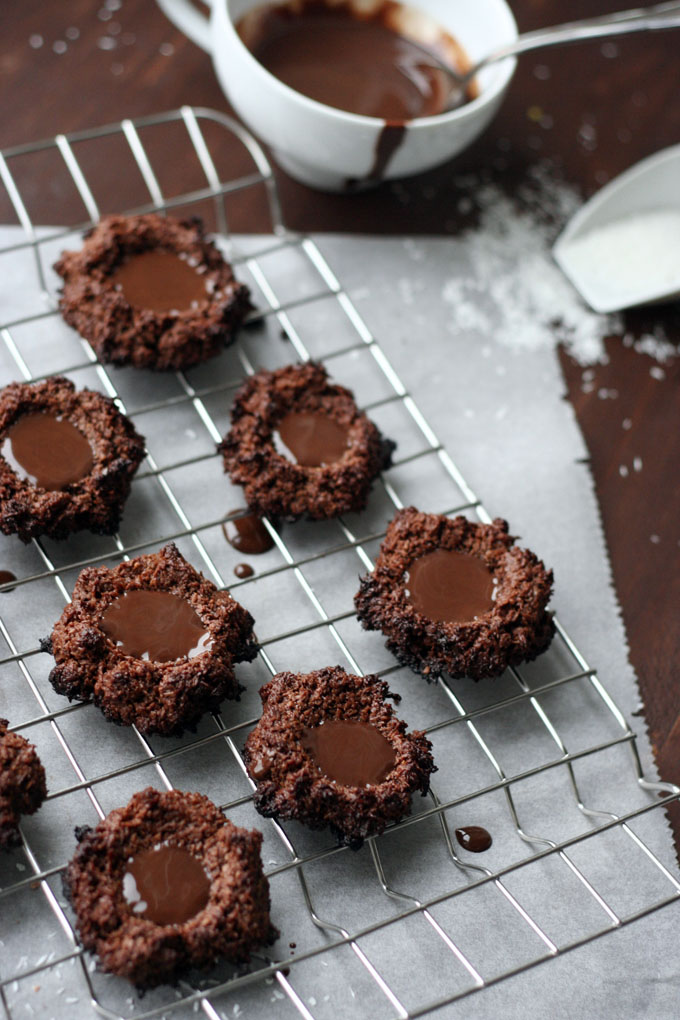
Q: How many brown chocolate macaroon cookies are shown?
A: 8